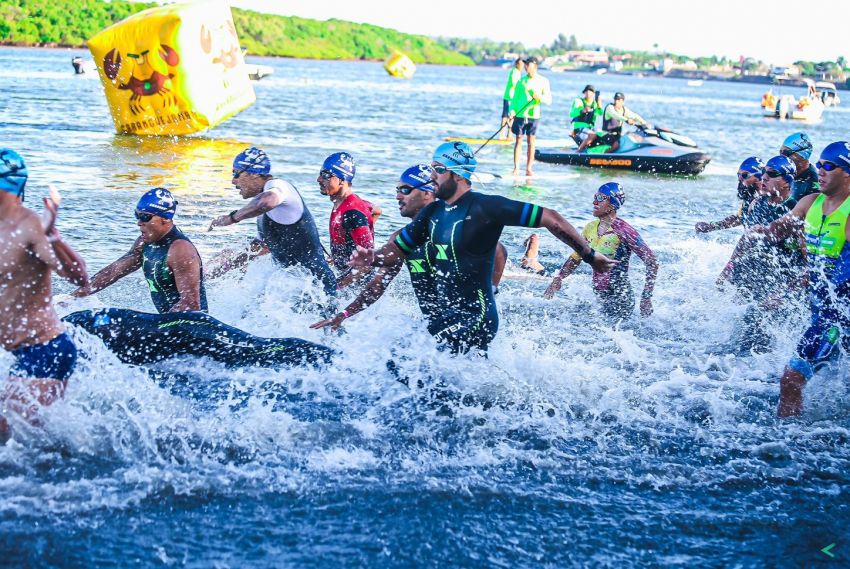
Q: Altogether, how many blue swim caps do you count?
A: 11